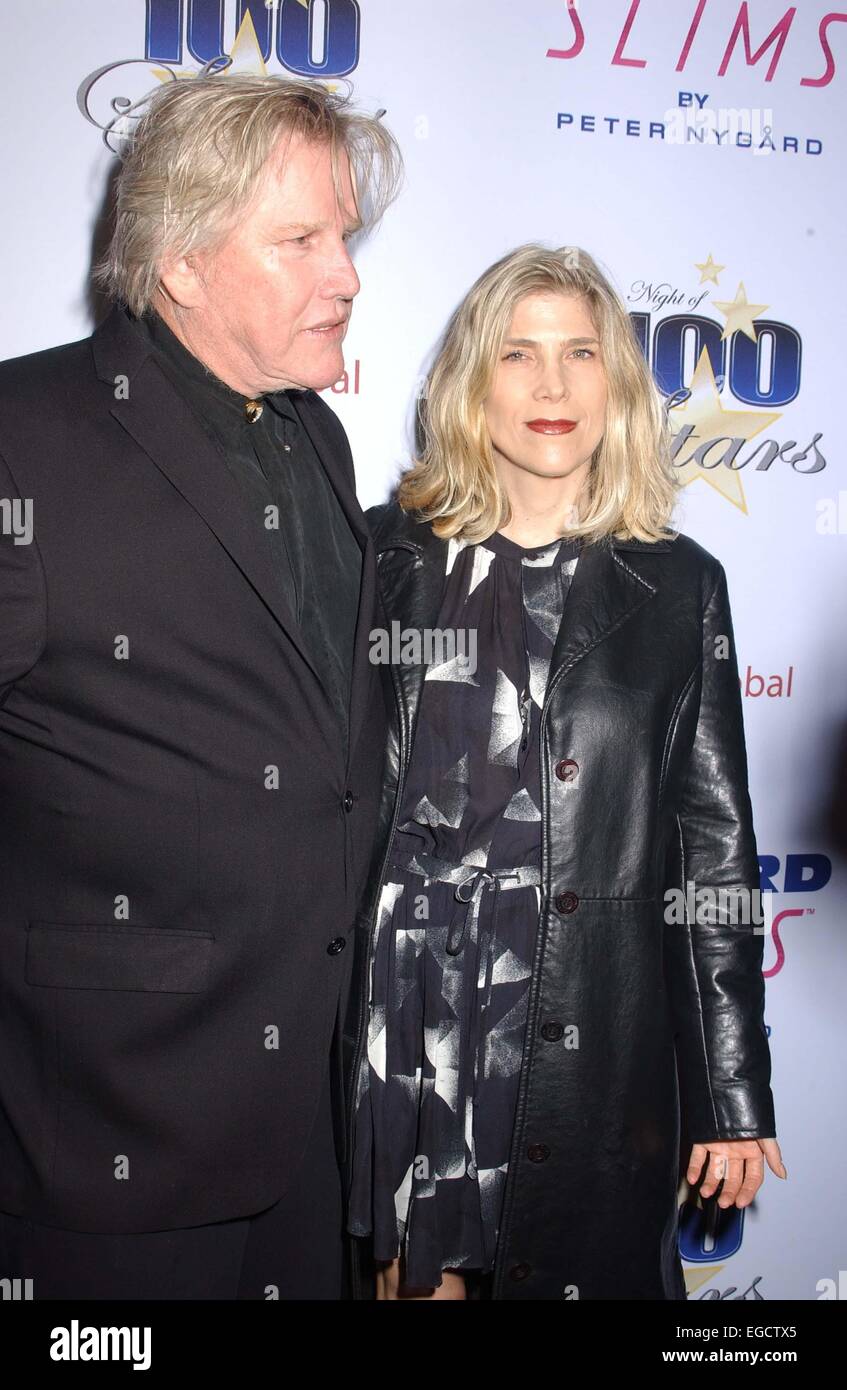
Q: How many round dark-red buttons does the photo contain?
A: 5